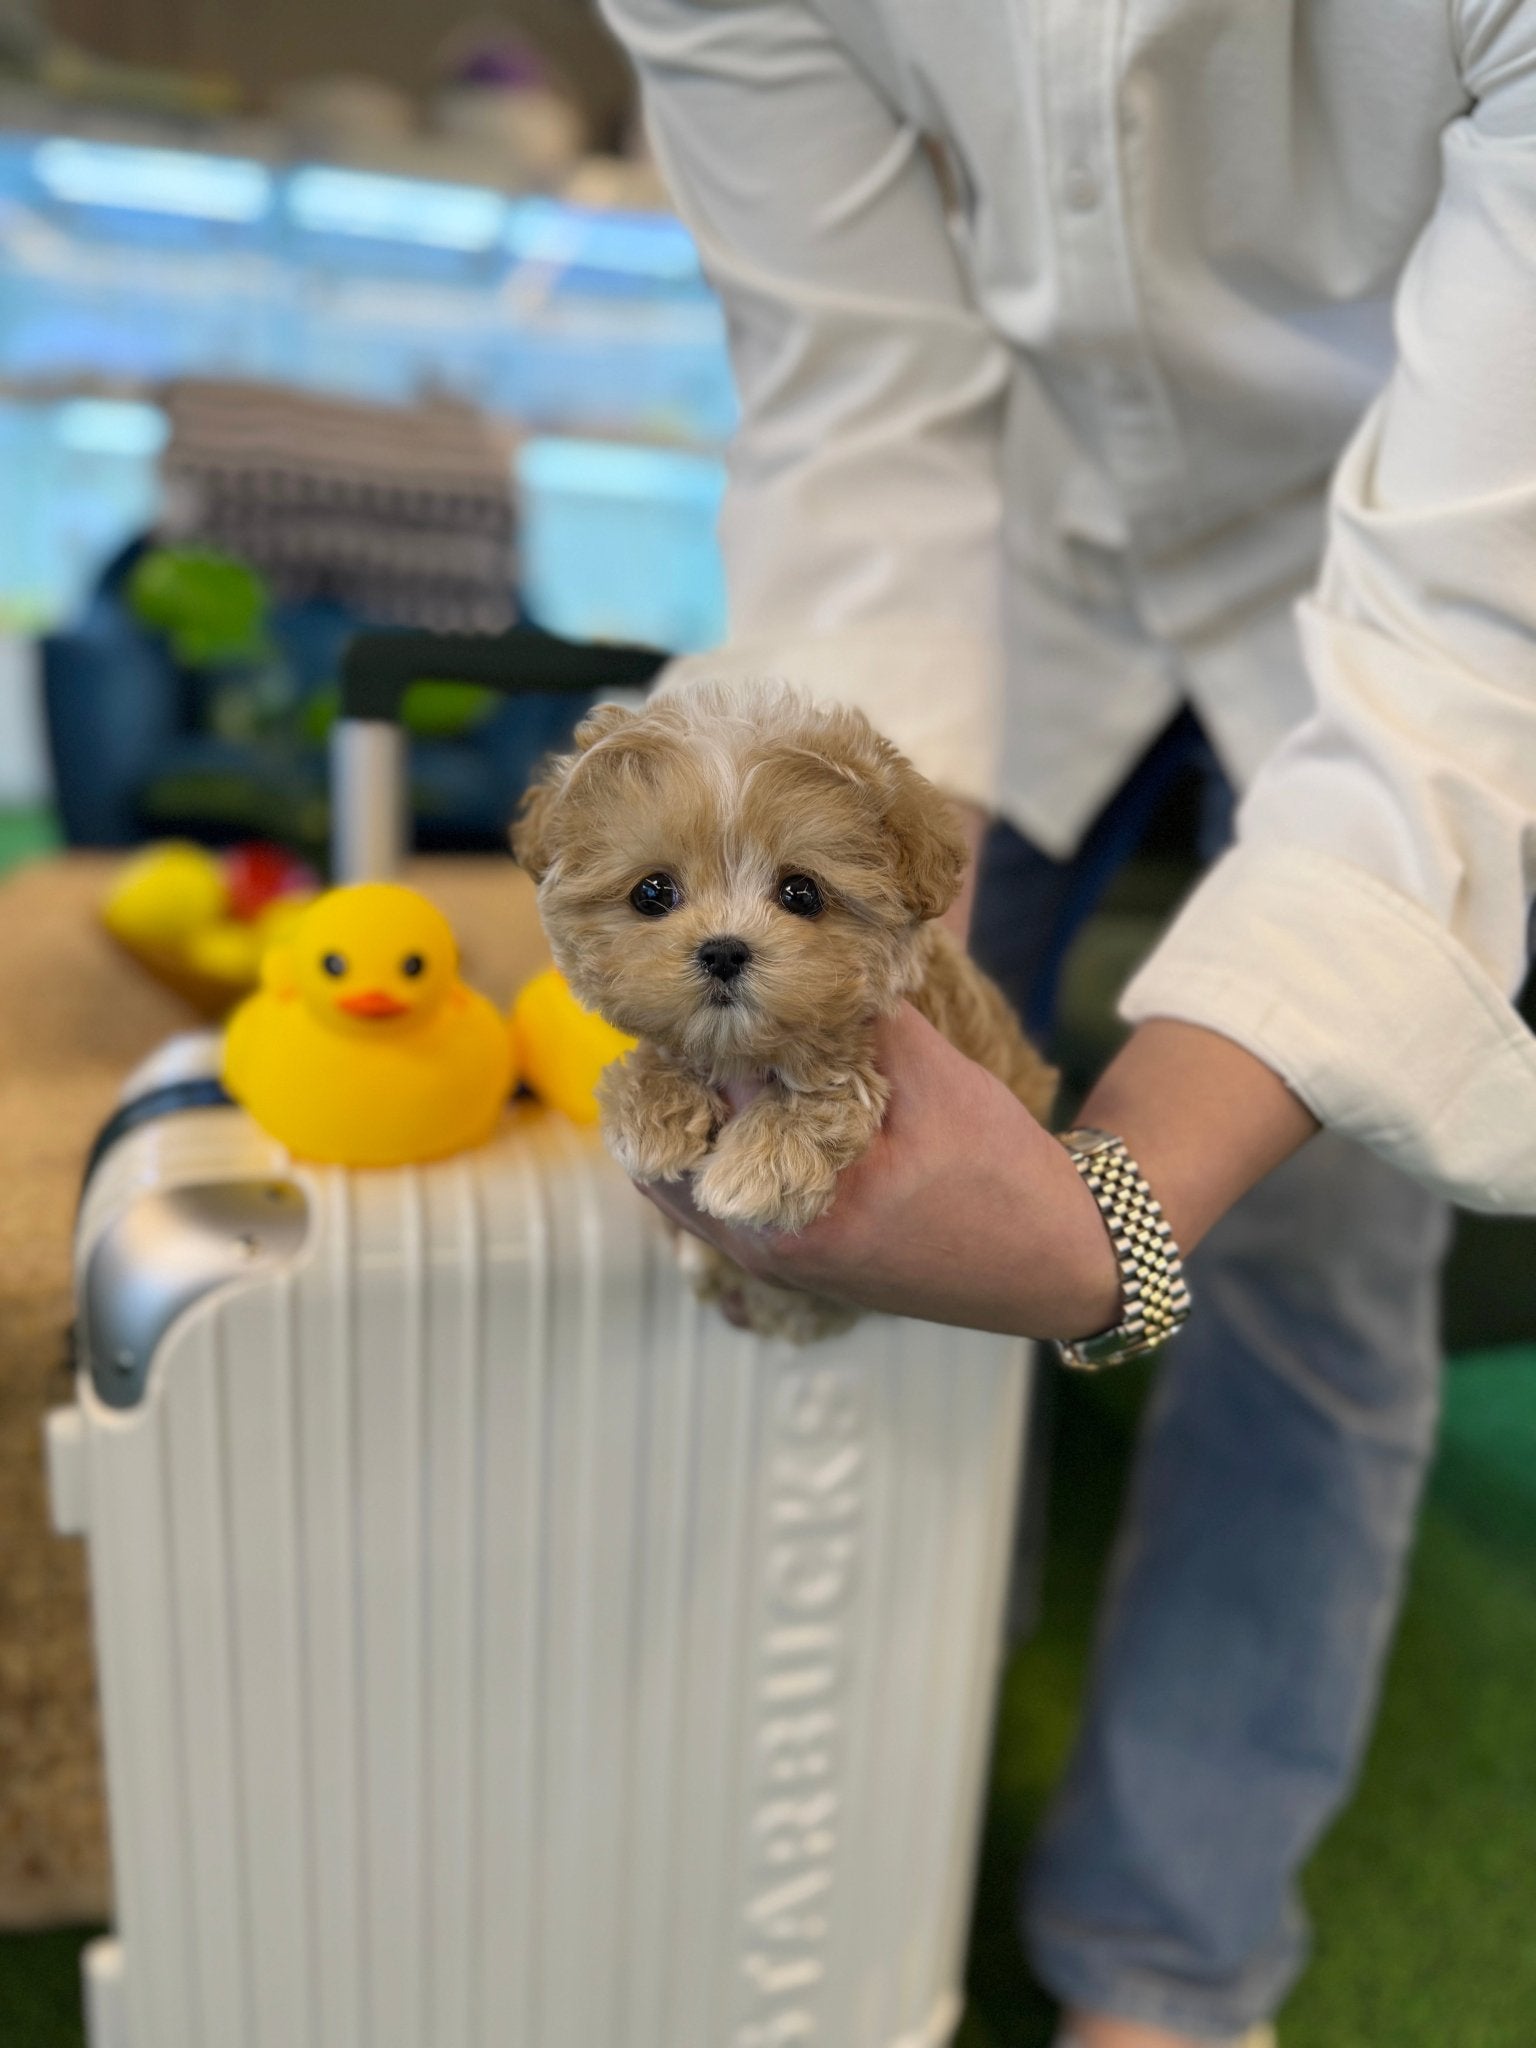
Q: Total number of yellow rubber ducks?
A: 2